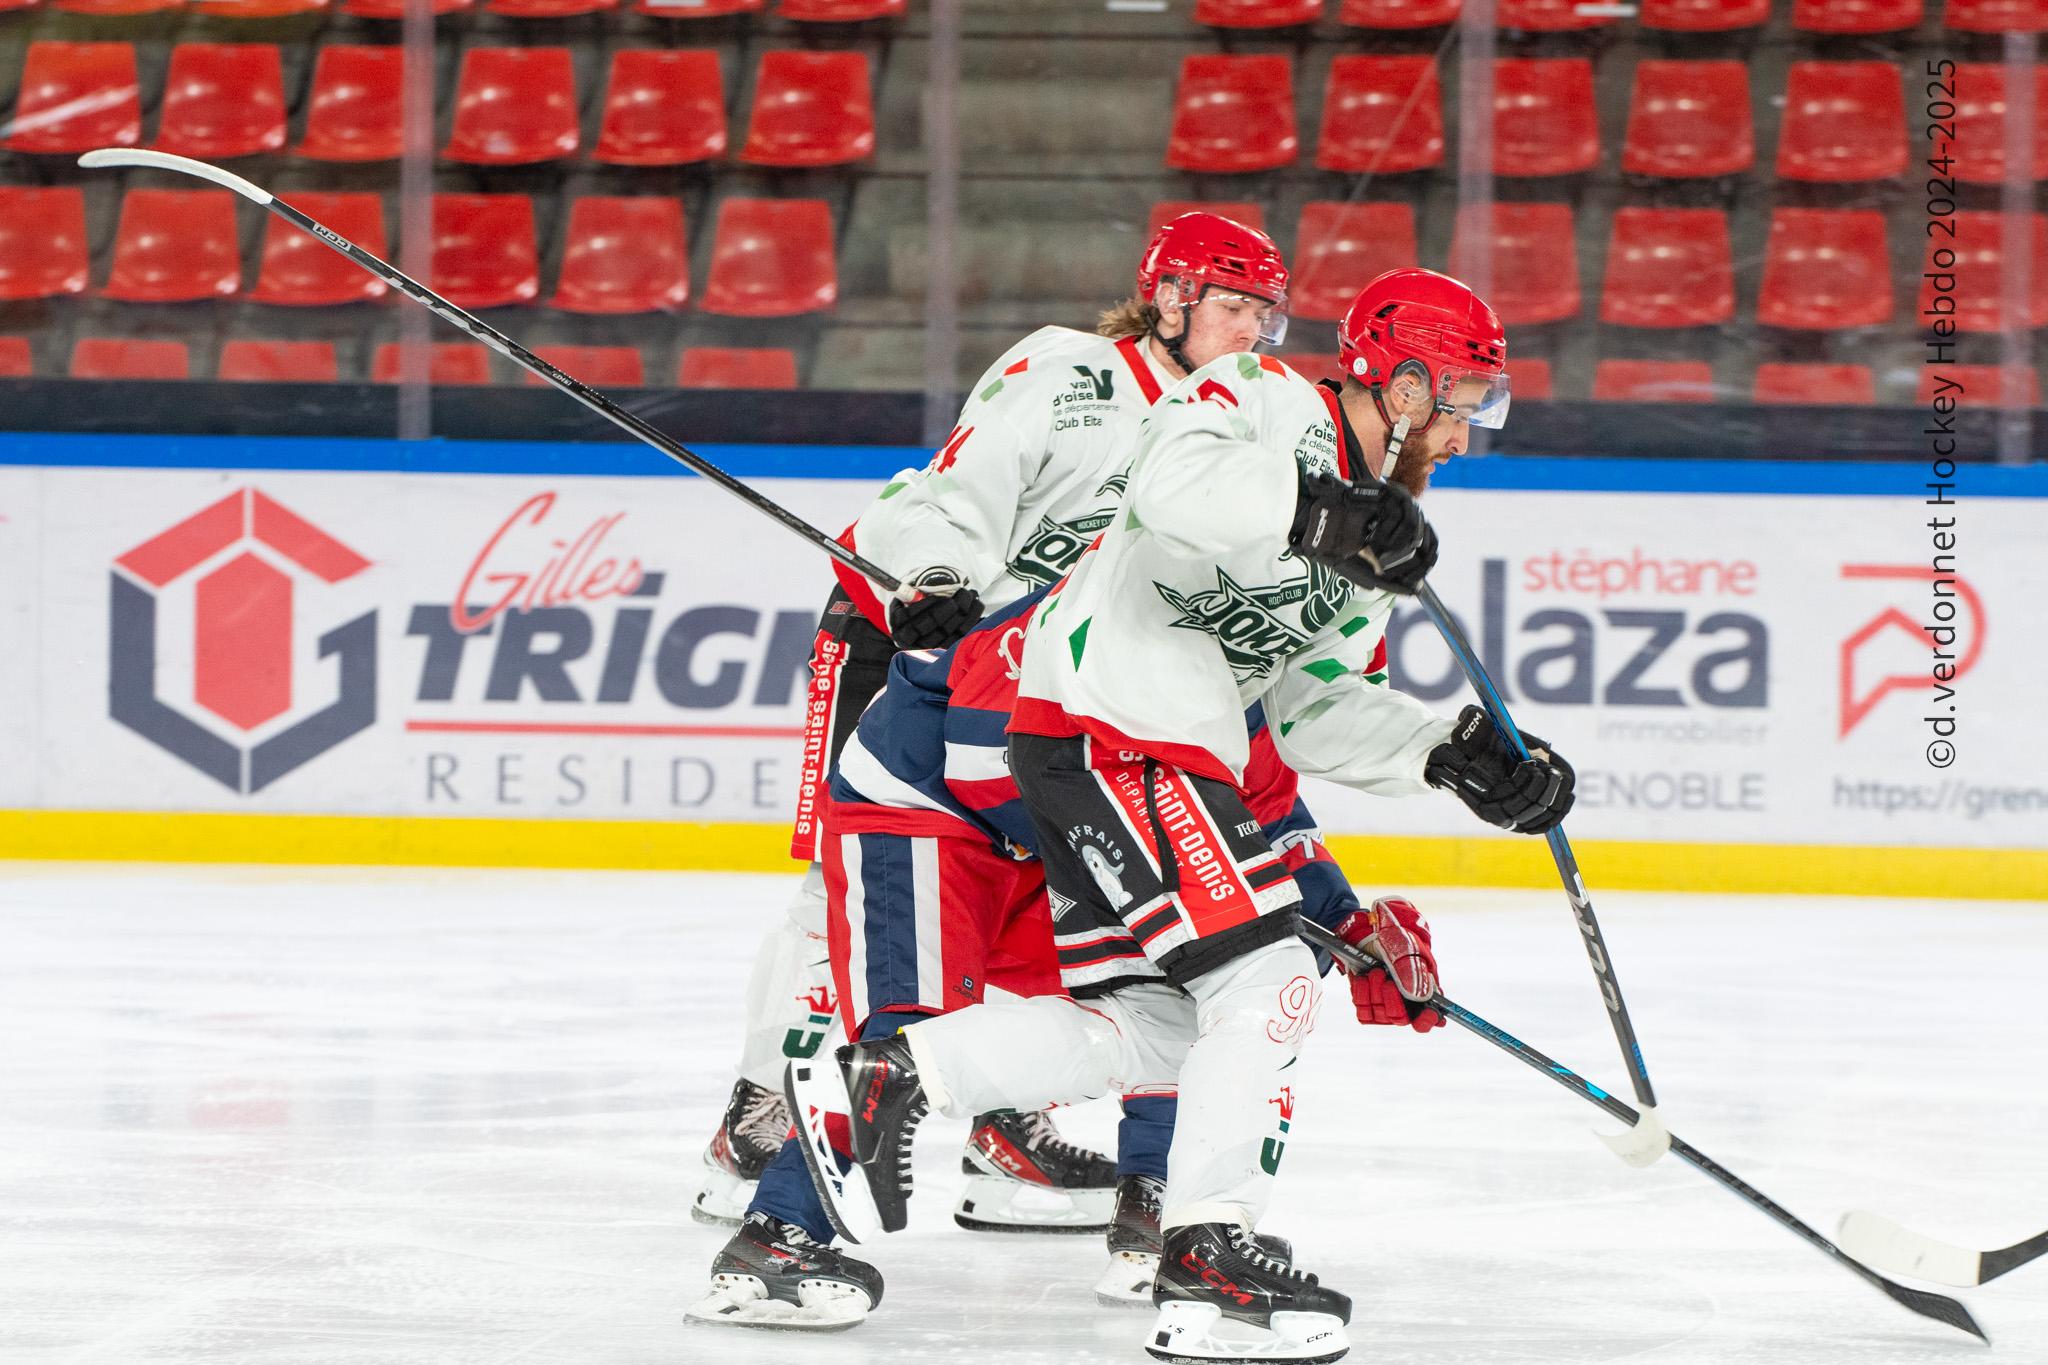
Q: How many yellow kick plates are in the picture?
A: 1